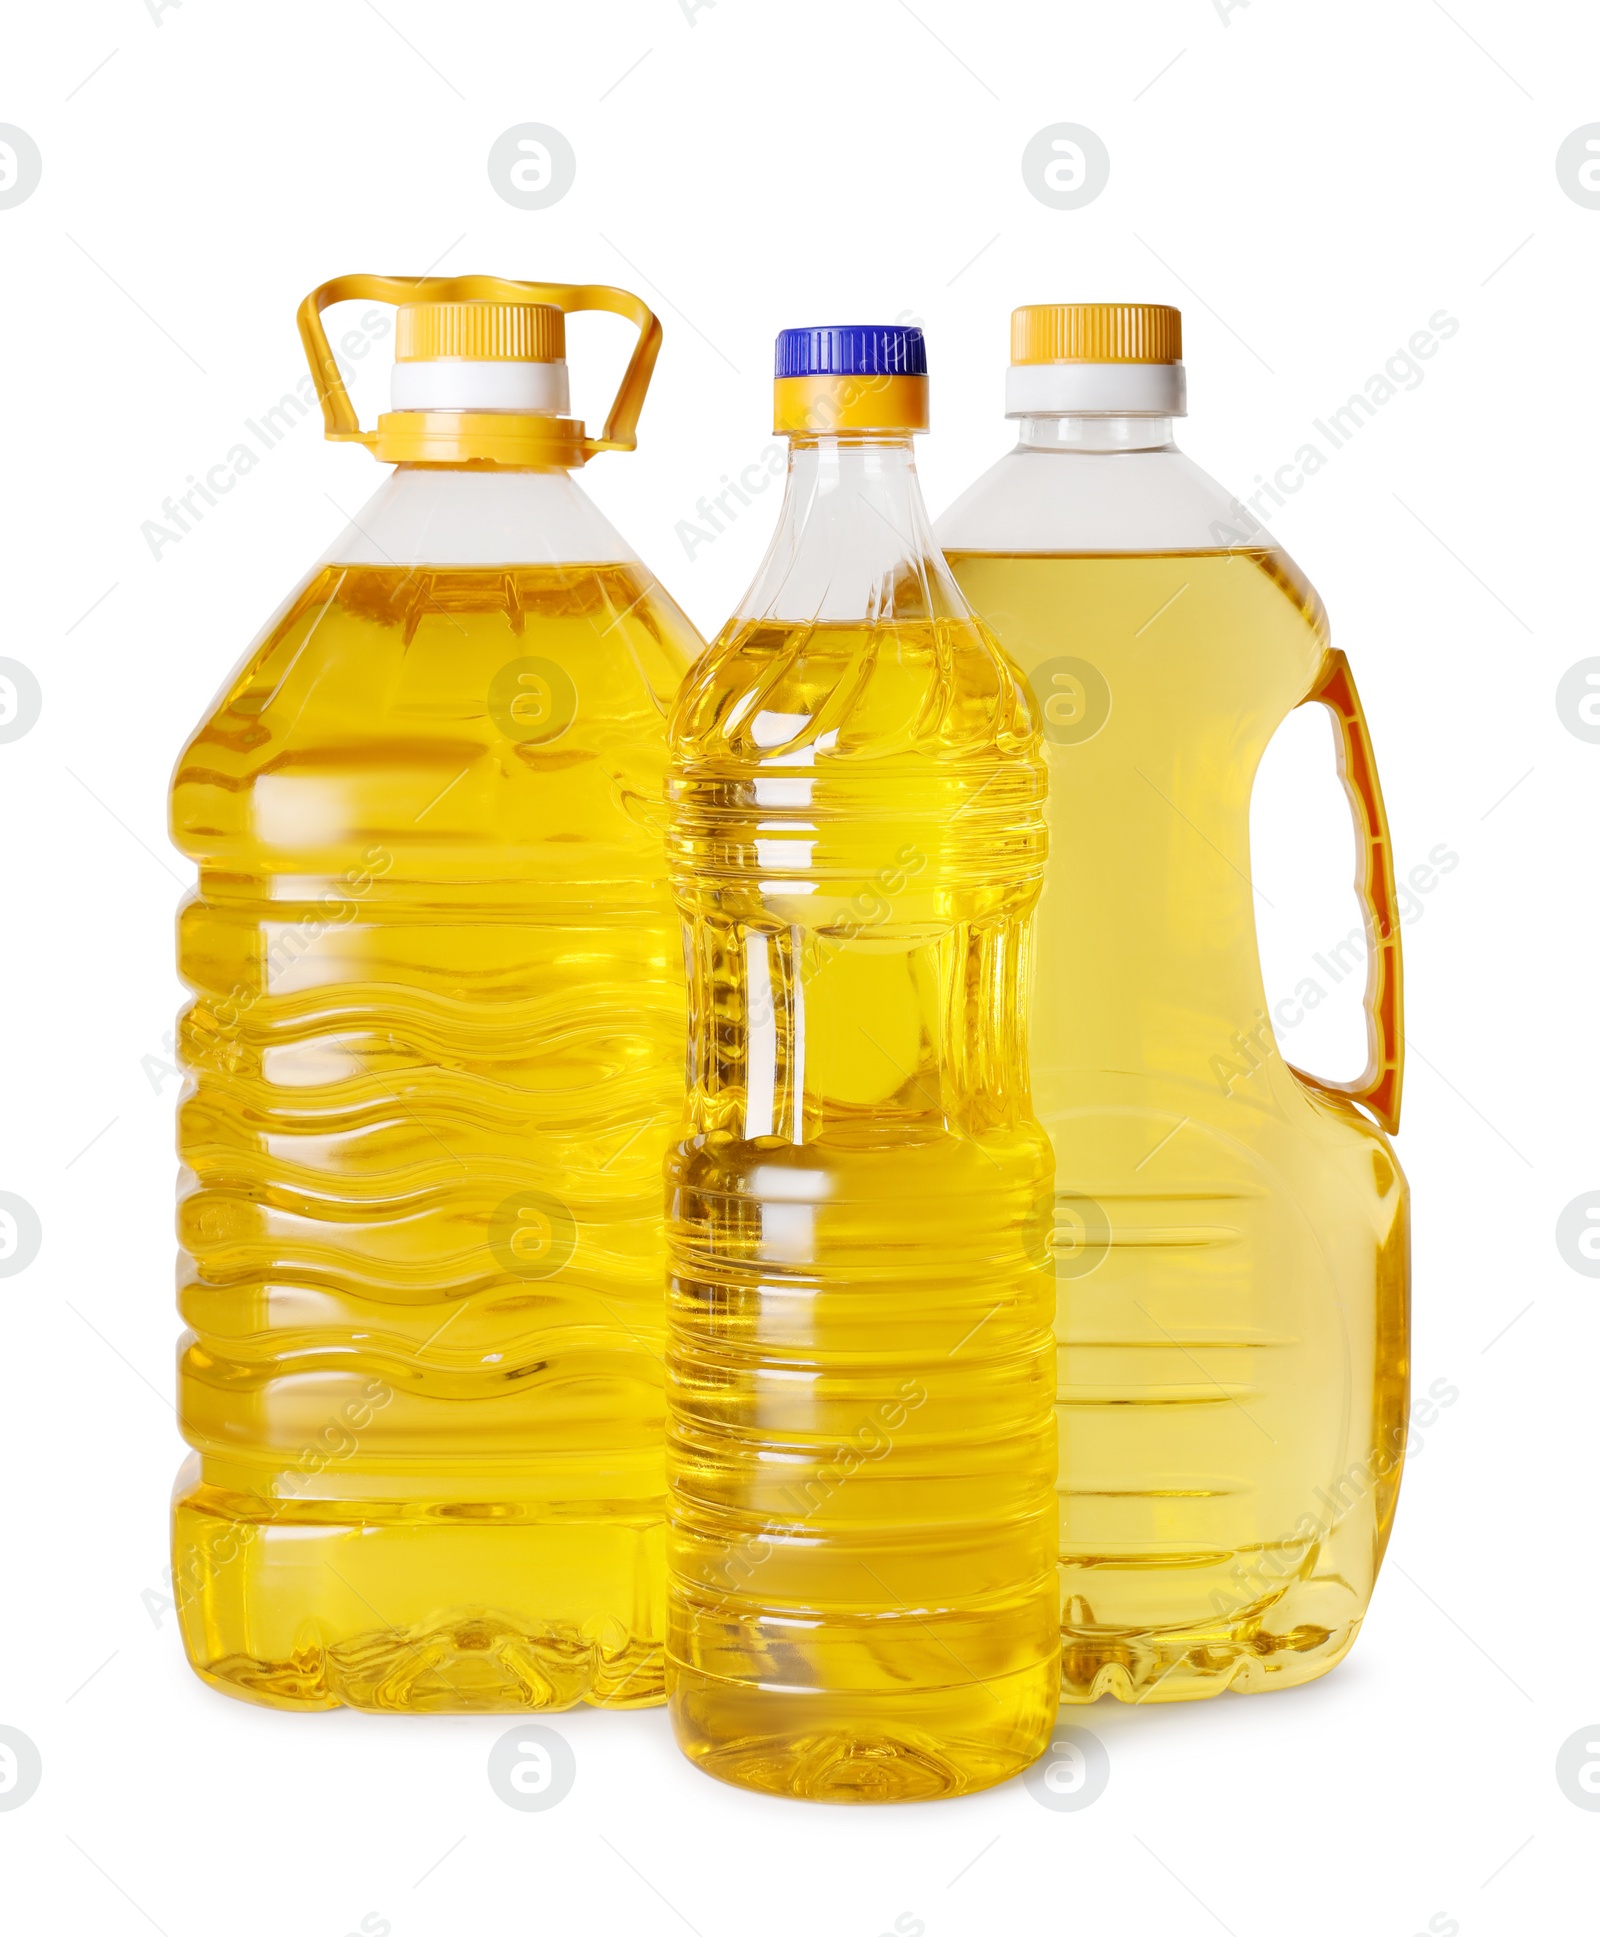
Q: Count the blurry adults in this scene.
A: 0